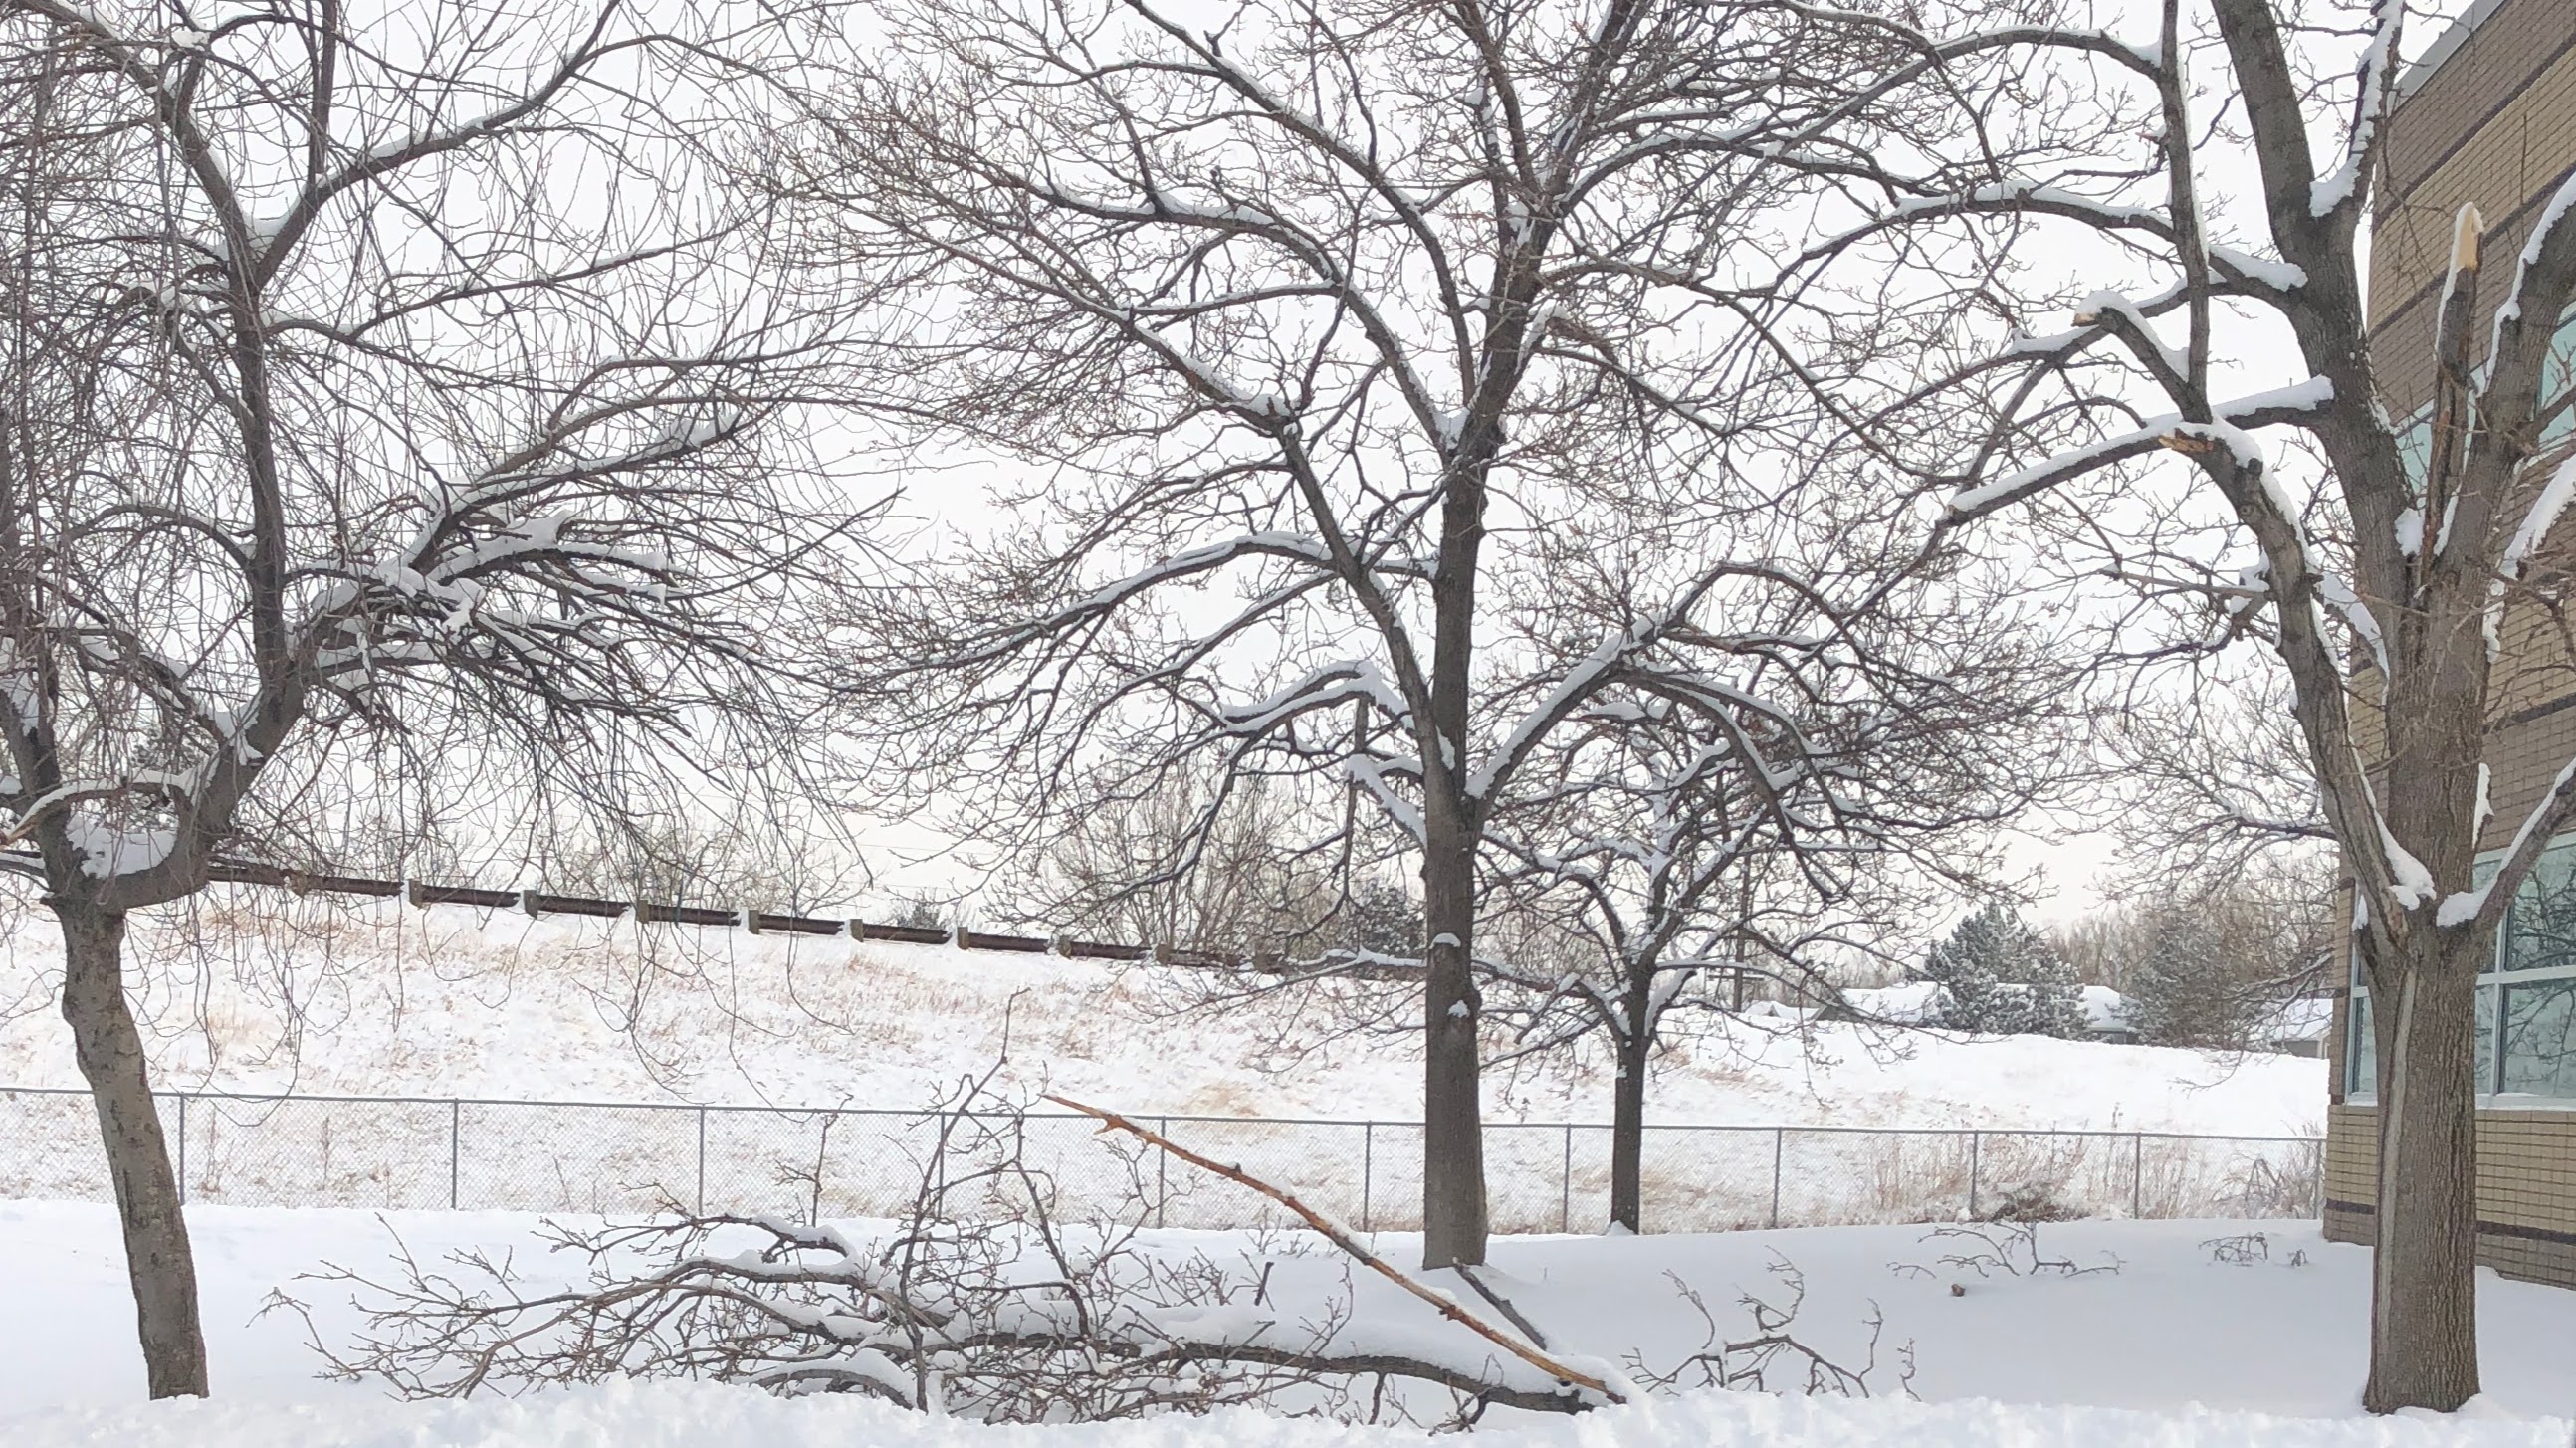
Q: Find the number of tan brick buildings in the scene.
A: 1